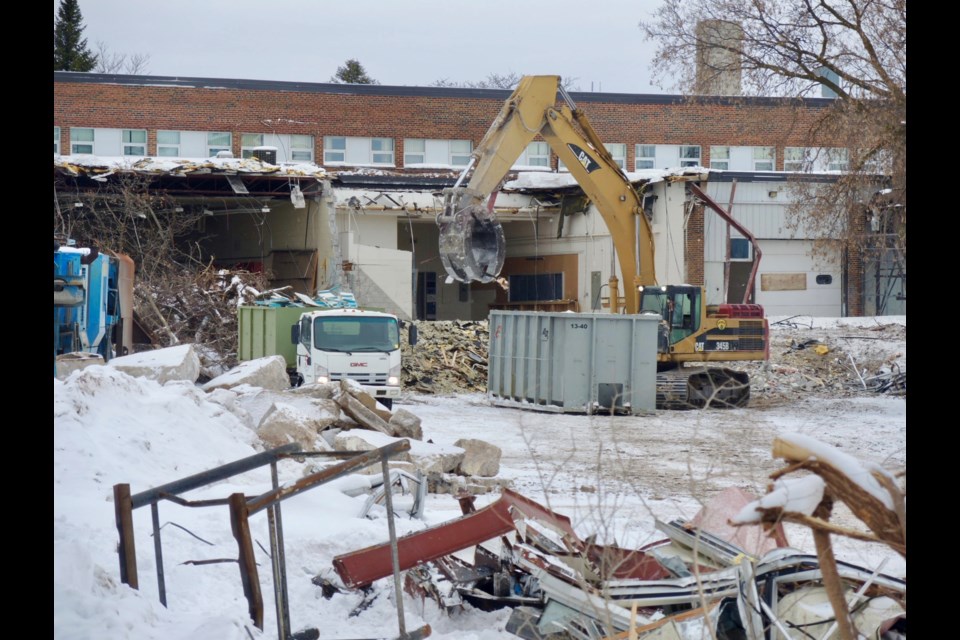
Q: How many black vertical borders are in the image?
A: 2